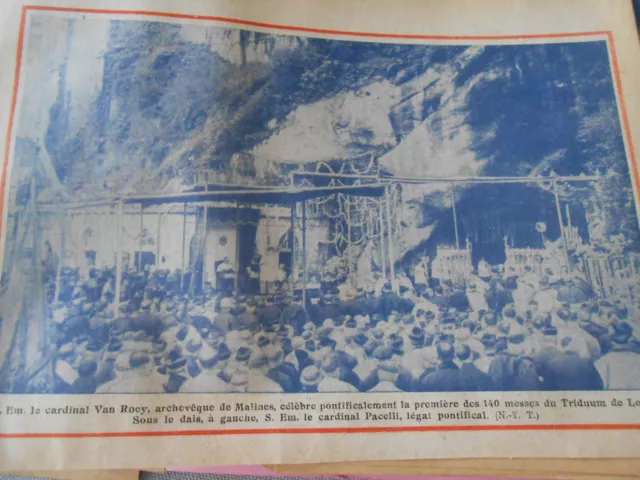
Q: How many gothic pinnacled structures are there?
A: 2